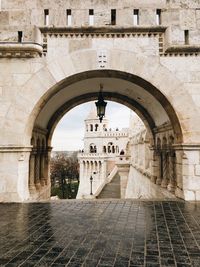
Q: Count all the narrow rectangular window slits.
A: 8